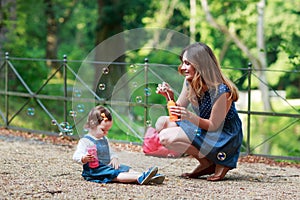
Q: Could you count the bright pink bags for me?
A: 1